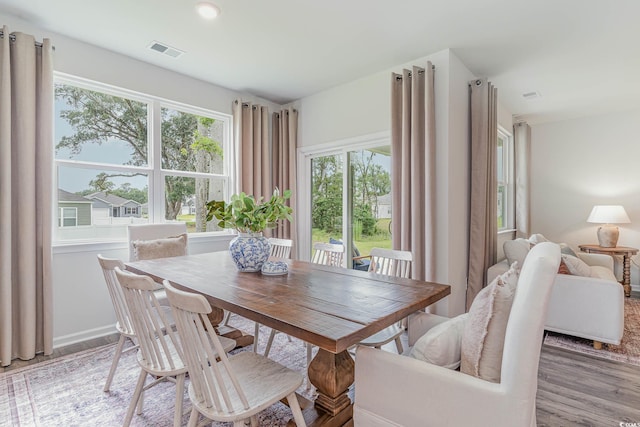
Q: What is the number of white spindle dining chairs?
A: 6